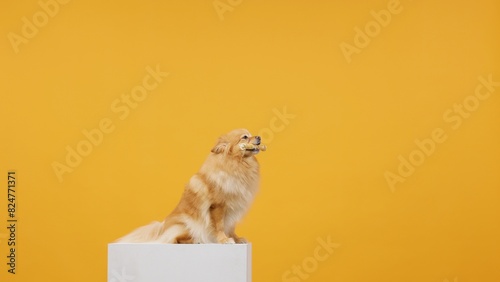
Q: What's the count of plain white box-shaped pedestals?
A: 1